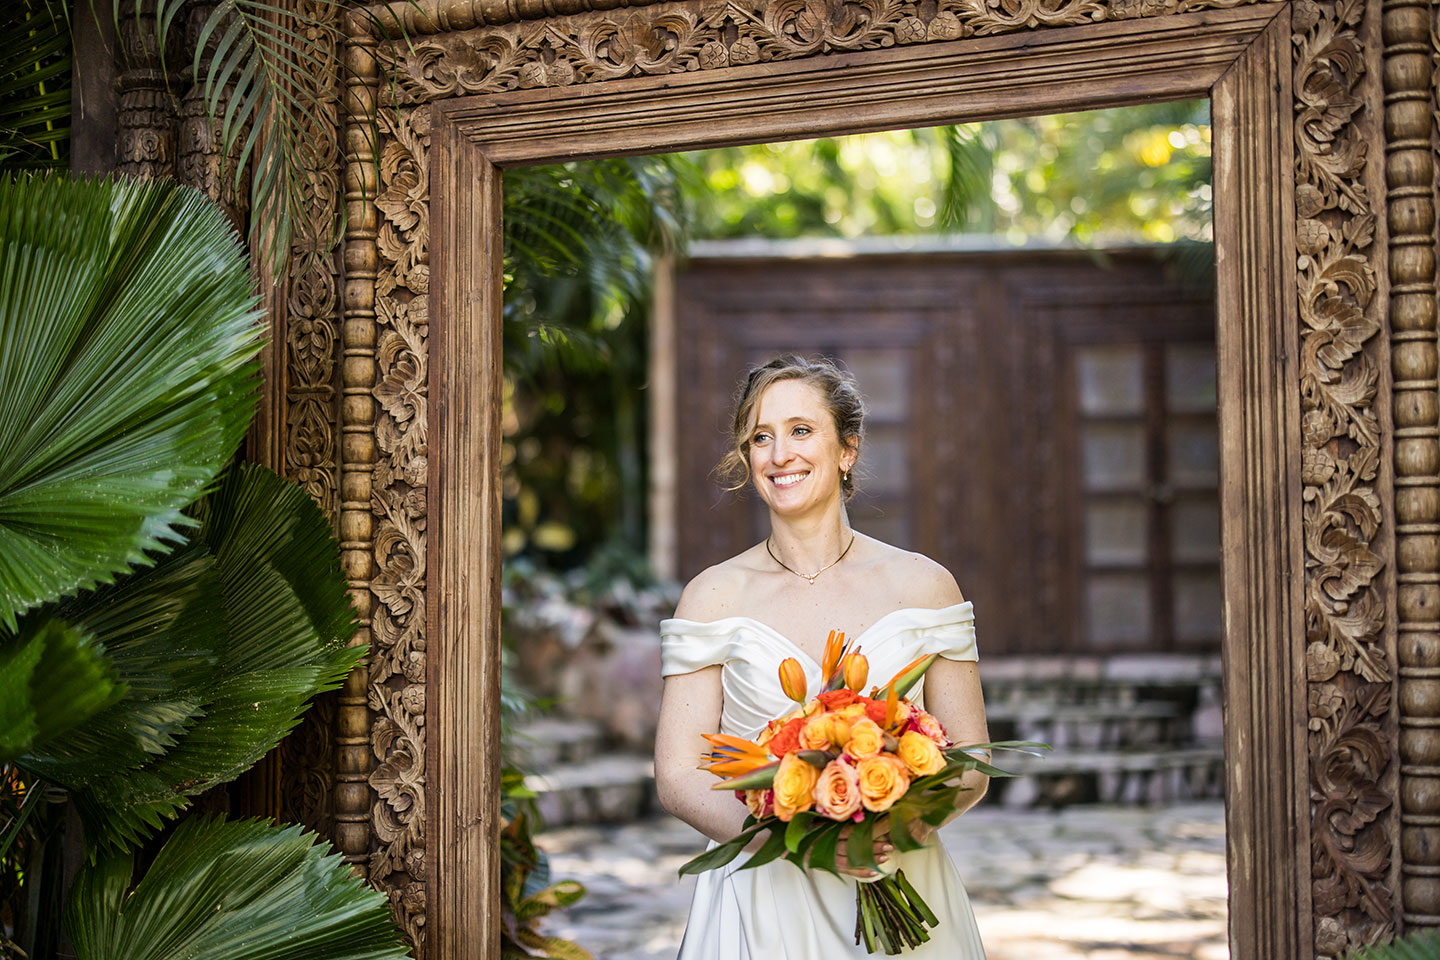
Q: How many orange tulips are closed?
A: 2